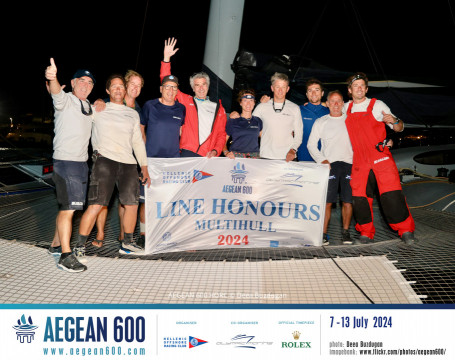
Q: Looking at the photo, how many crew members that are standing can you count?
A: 10